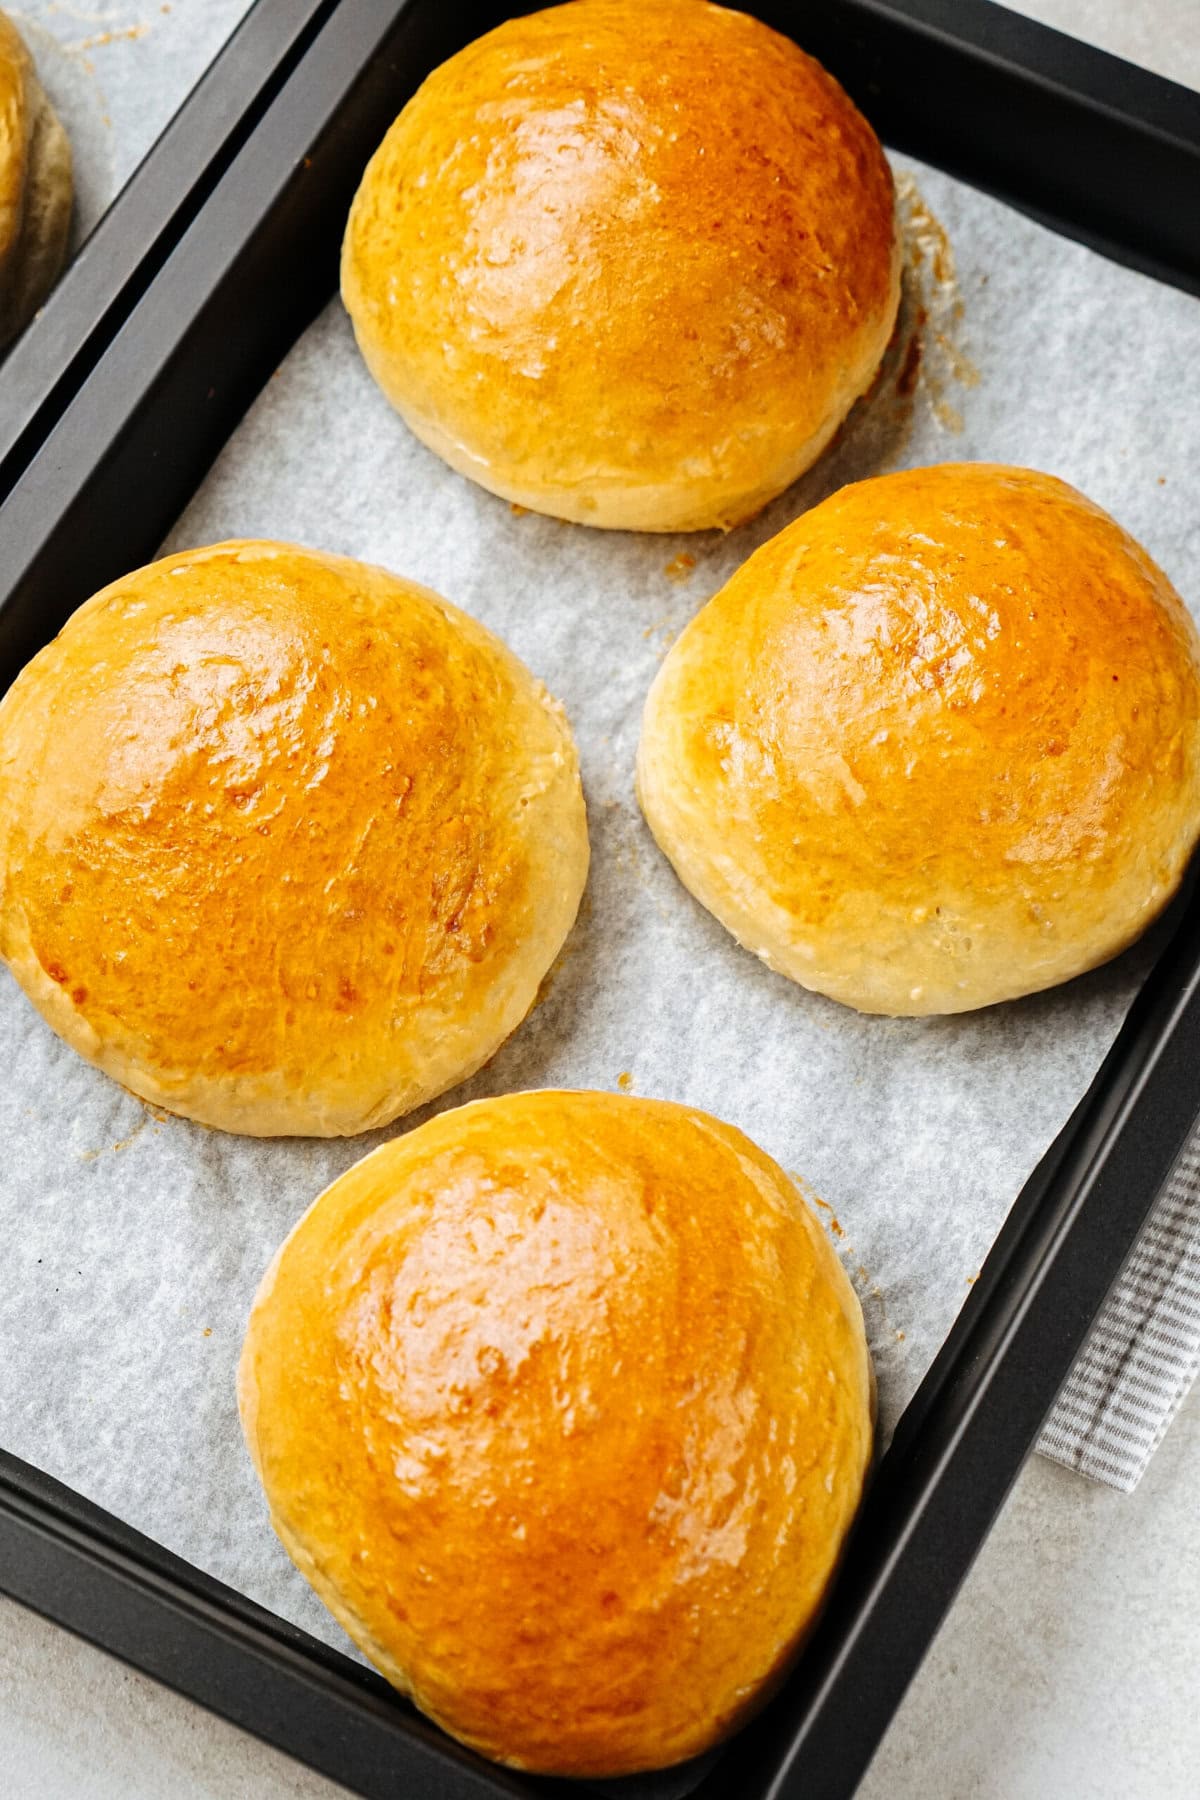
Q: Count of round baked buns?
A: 4